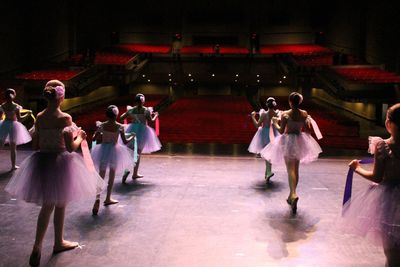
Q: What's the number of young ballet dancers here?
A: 7